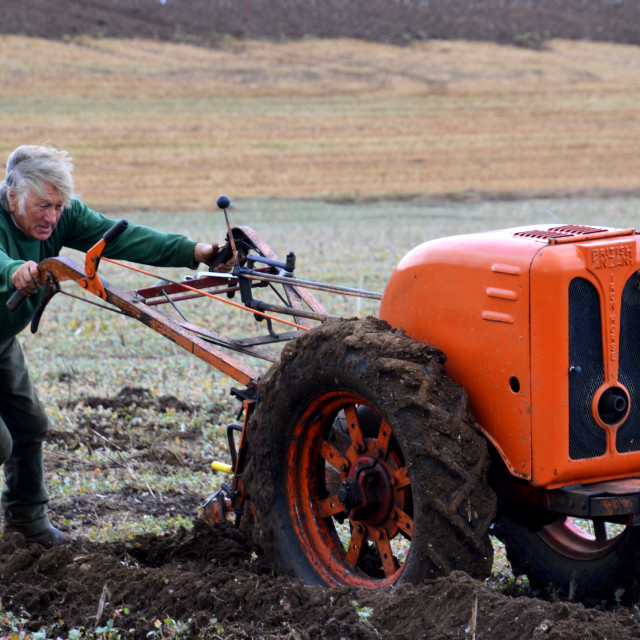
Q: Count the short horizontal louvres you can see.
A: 3